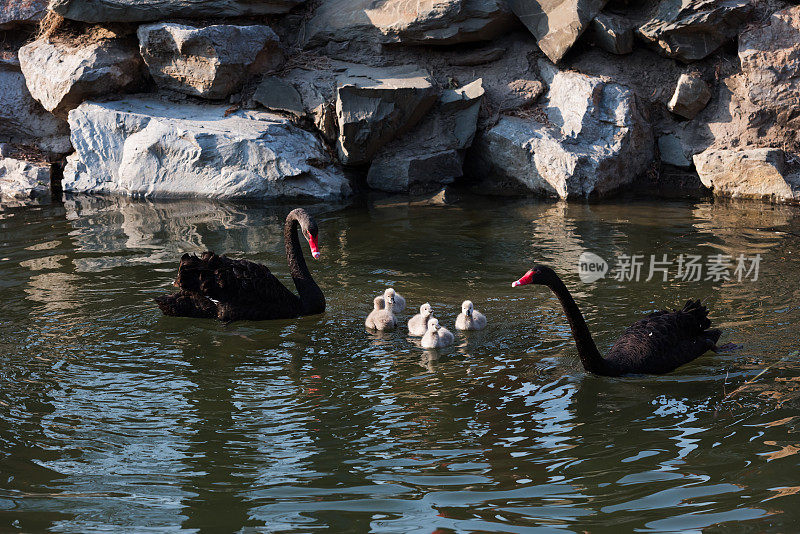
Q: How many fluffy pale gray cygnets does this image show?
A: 5